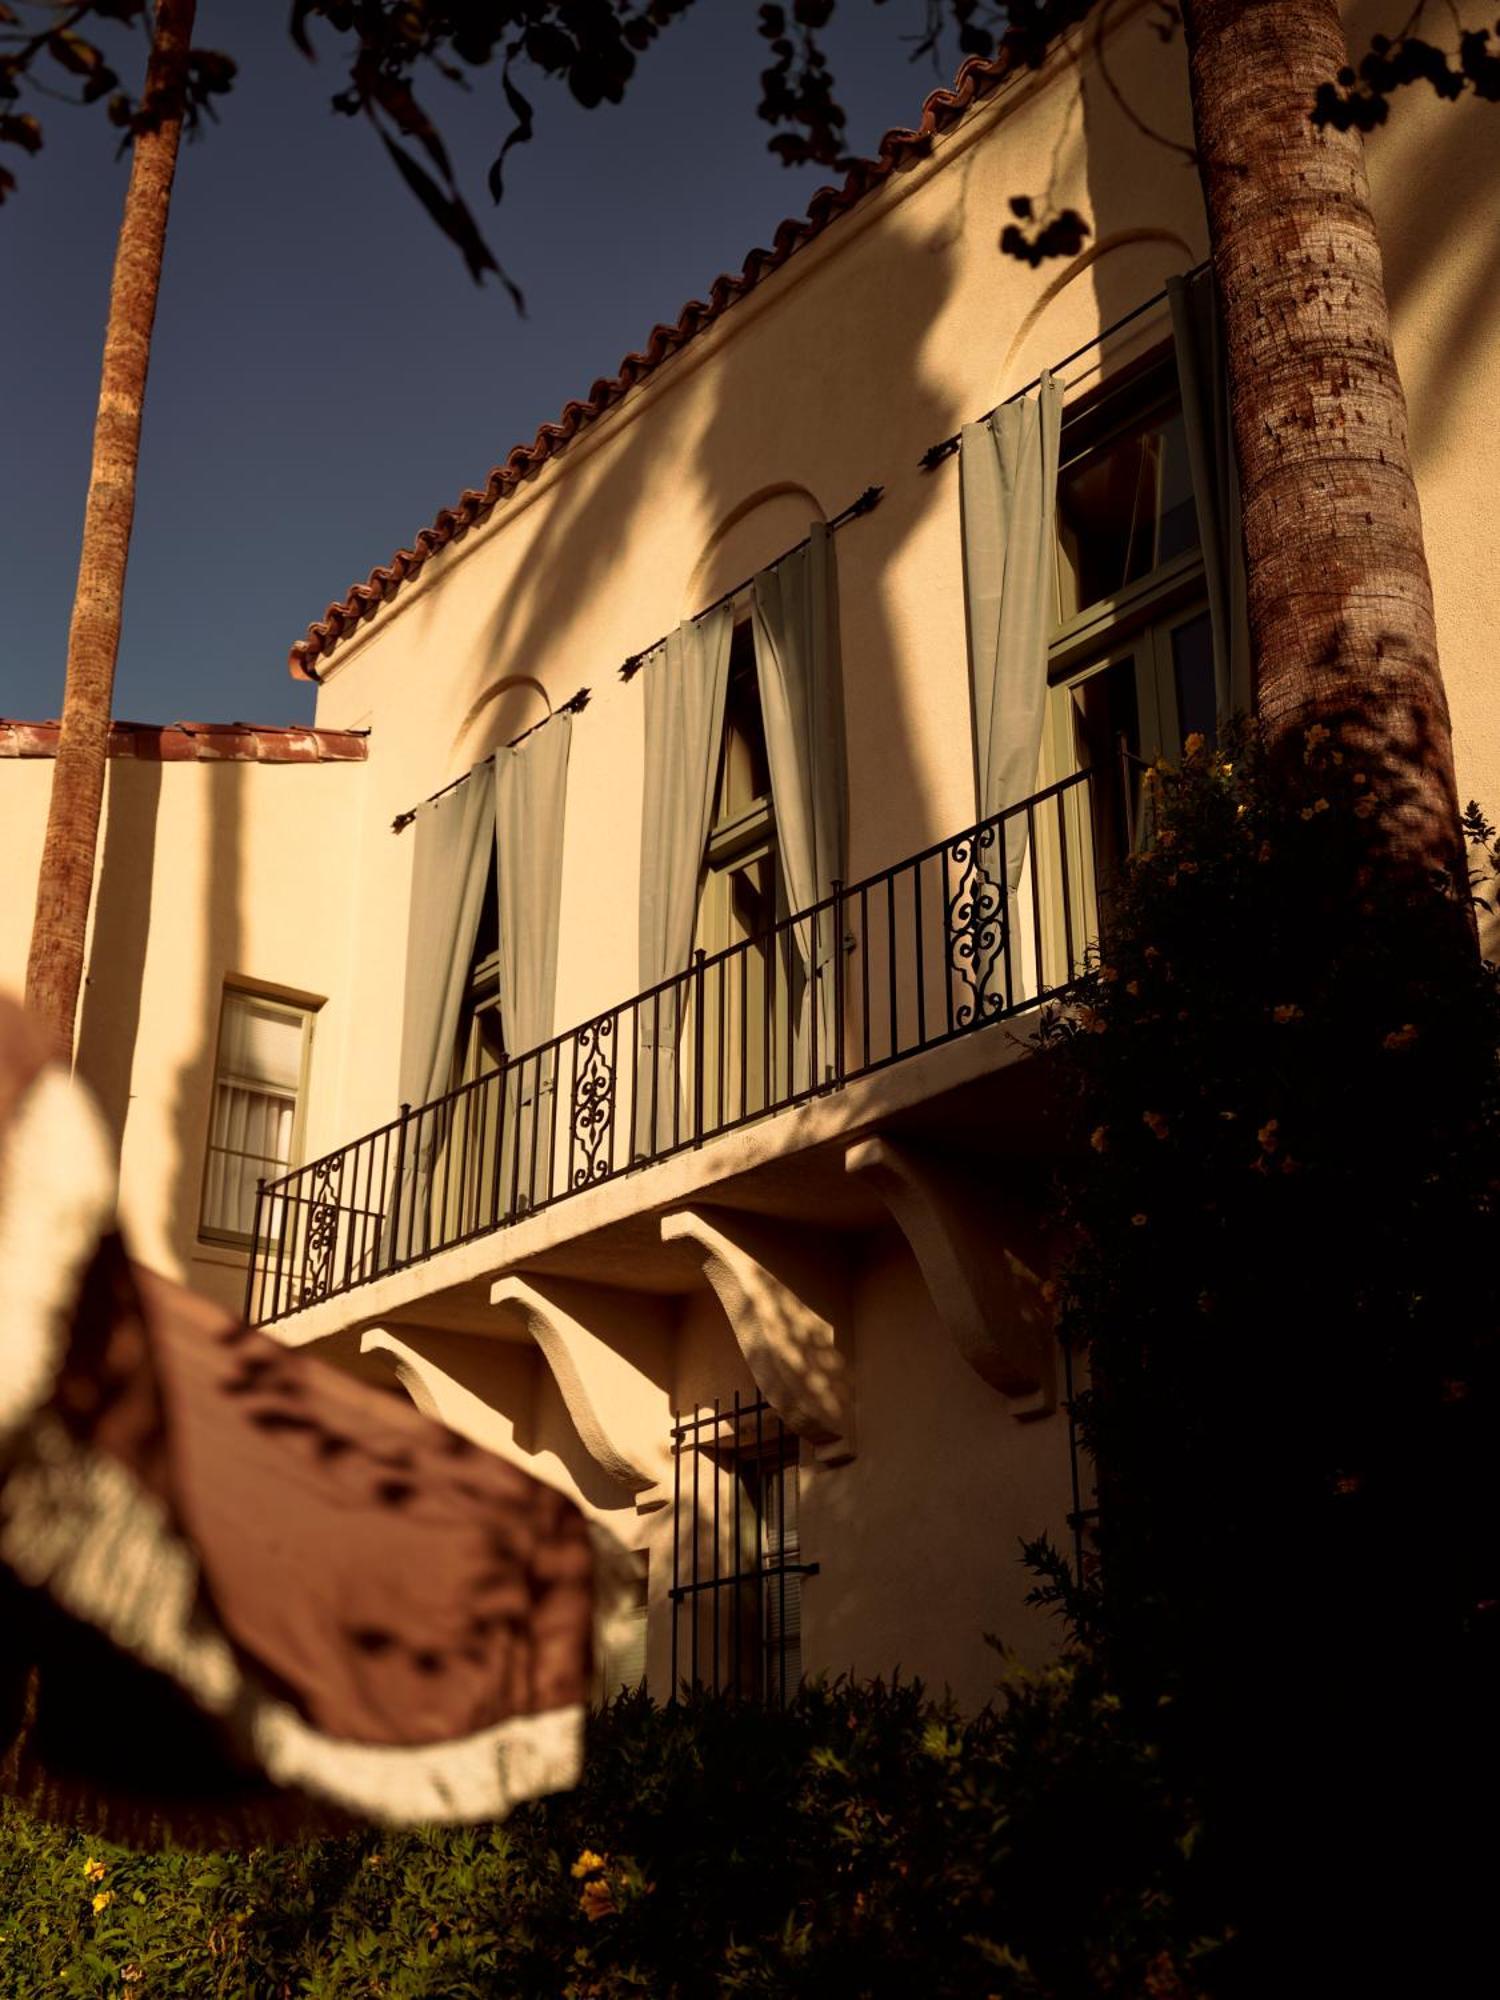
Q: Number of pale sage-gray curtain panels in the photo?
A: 6